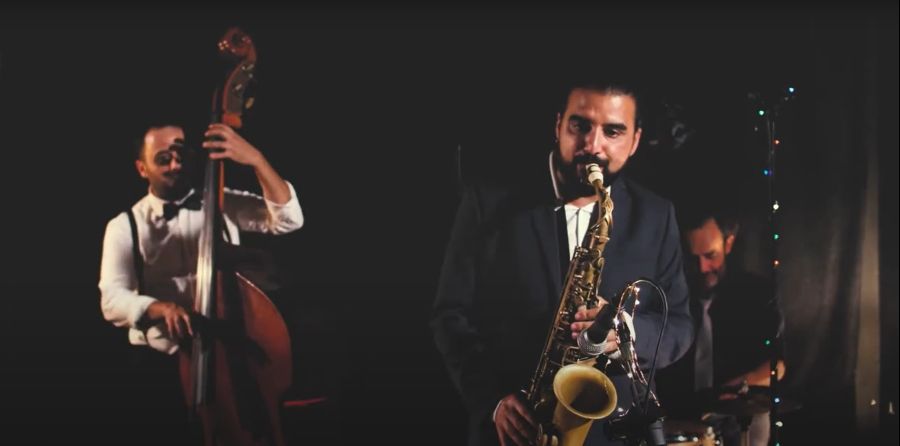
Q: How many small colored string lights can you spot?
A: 12